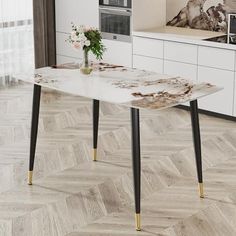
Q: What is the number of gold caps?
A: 4